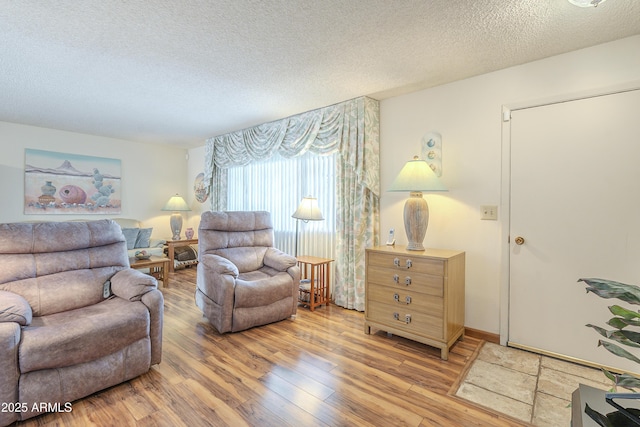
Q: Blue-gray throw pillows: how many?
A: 2